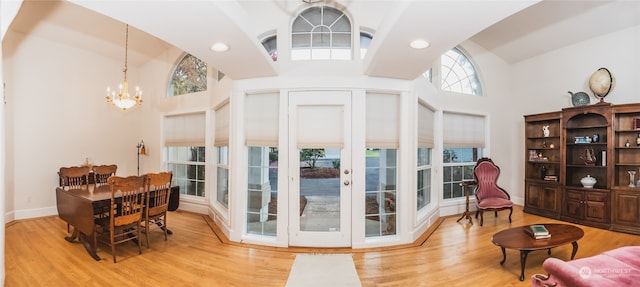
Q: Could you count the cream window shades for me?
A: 7